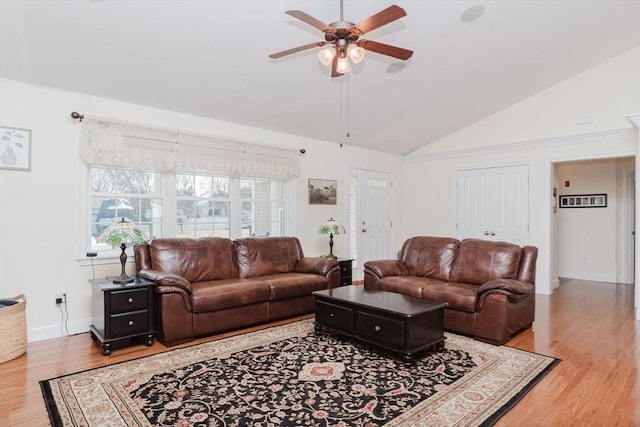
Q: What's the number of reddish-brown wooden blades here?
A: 5